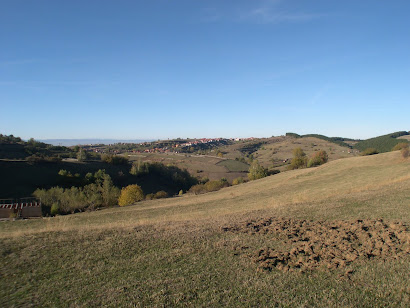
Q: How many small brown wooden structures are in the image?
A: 1